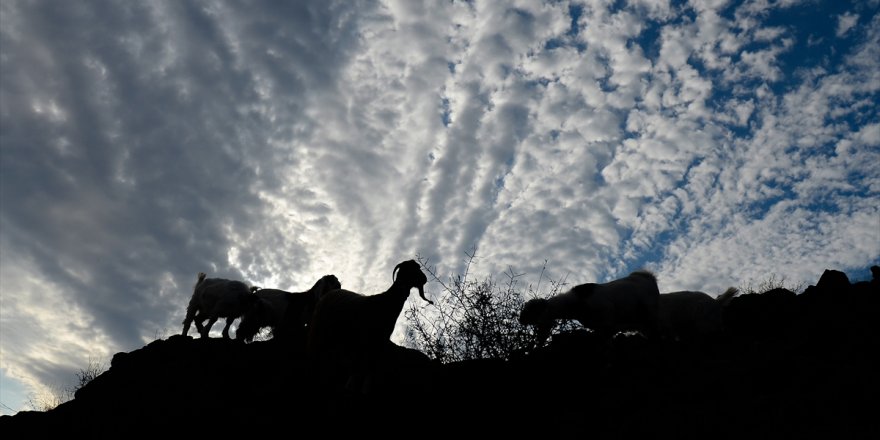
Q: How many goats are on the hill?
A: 5